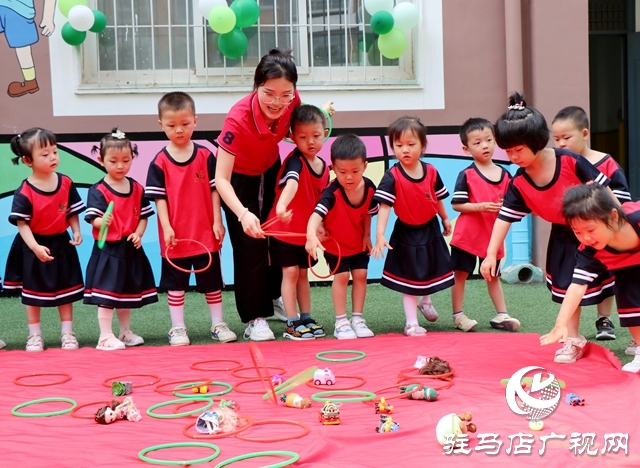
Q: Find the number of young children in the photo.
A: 10